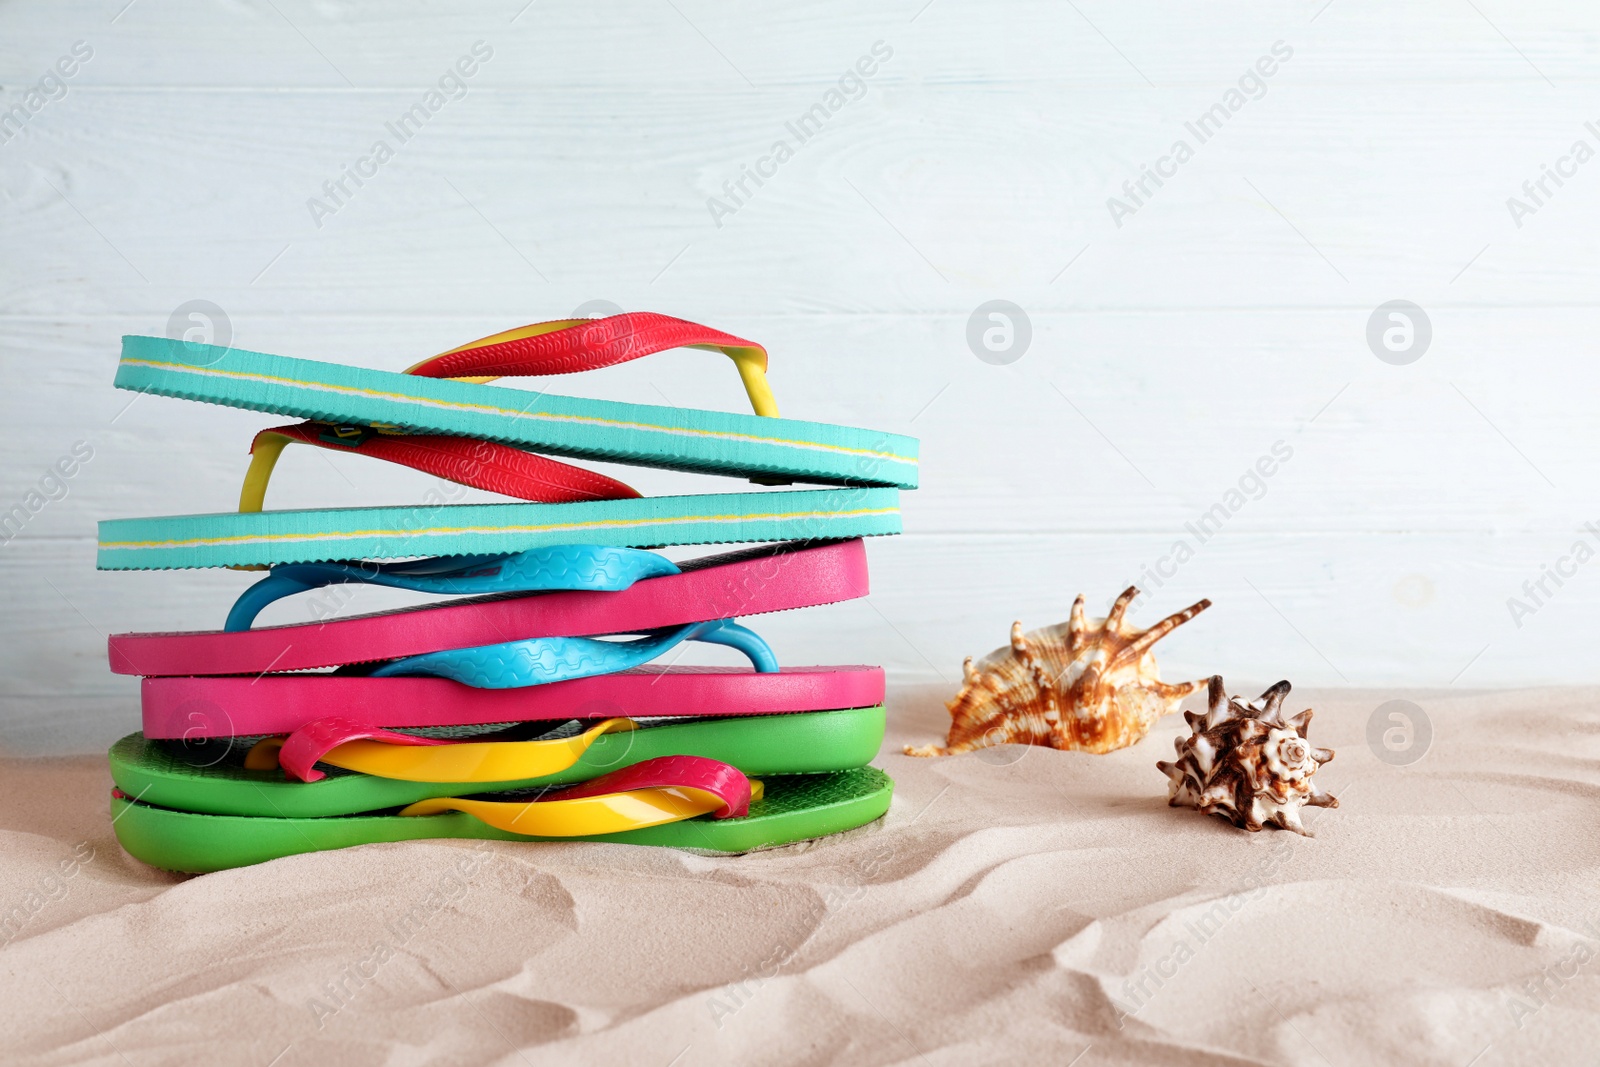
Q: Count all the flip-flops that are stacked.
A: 6